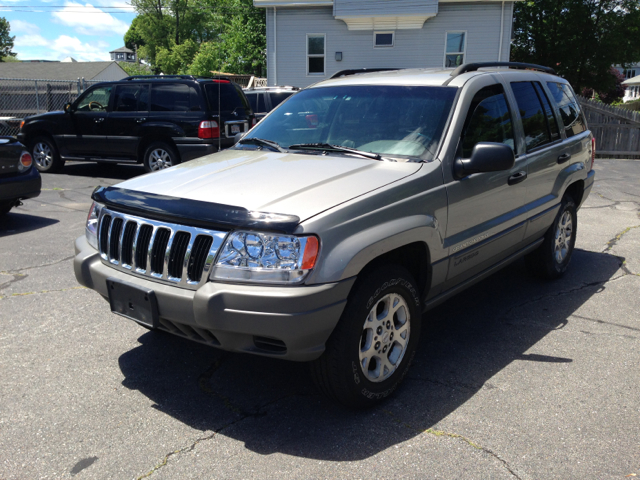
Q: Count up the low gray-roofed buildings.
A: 1